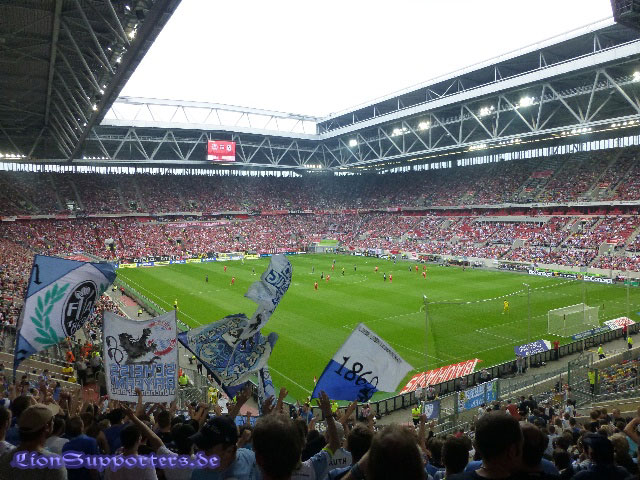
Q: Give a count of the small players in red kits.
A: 10